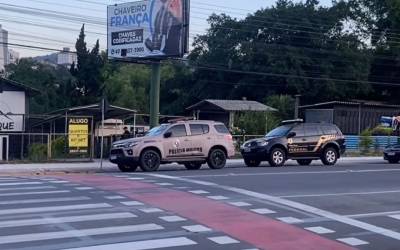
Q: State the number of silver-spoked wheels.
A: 2